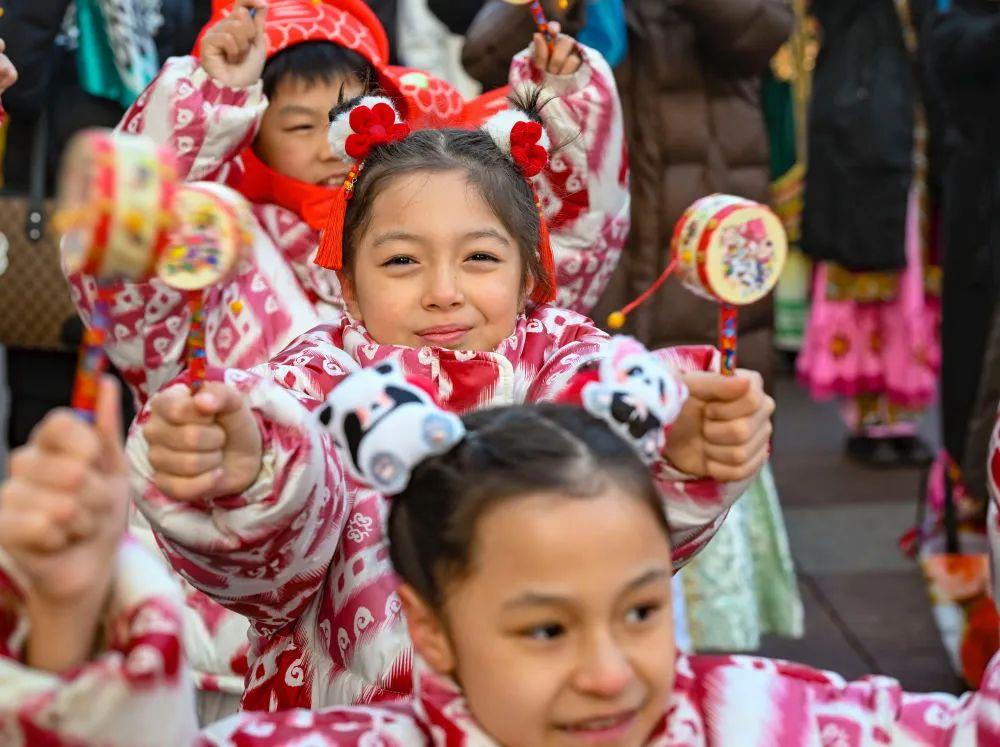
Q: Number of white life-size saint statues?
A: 0